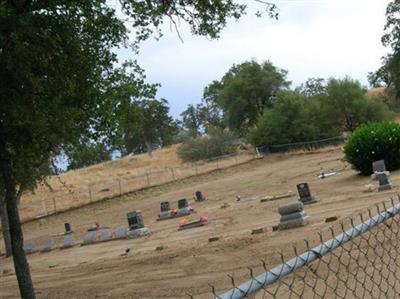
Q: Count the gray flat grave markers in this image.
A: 6